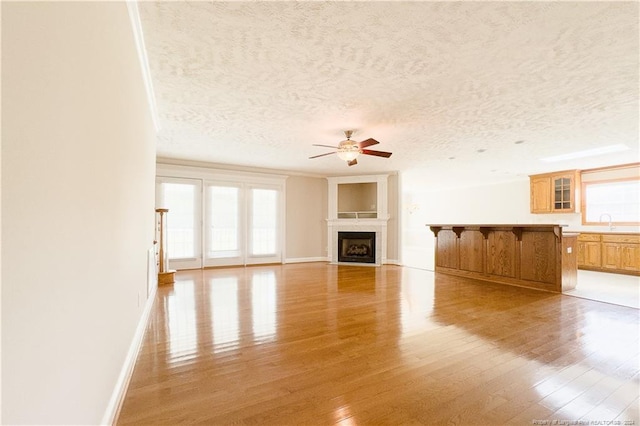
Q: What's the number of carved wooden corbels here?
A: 5